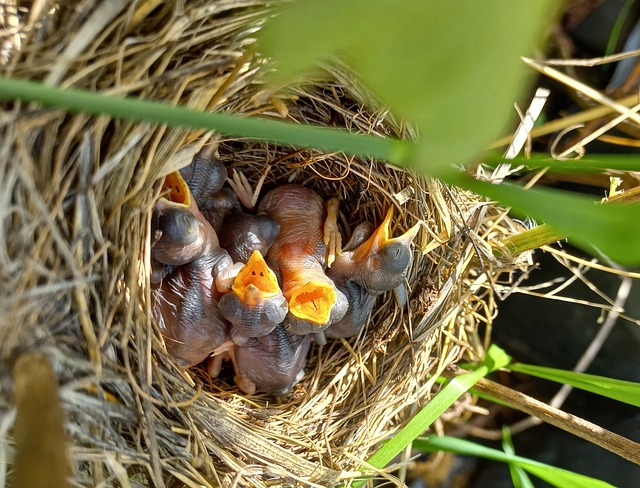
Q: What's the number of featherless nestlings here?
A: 6